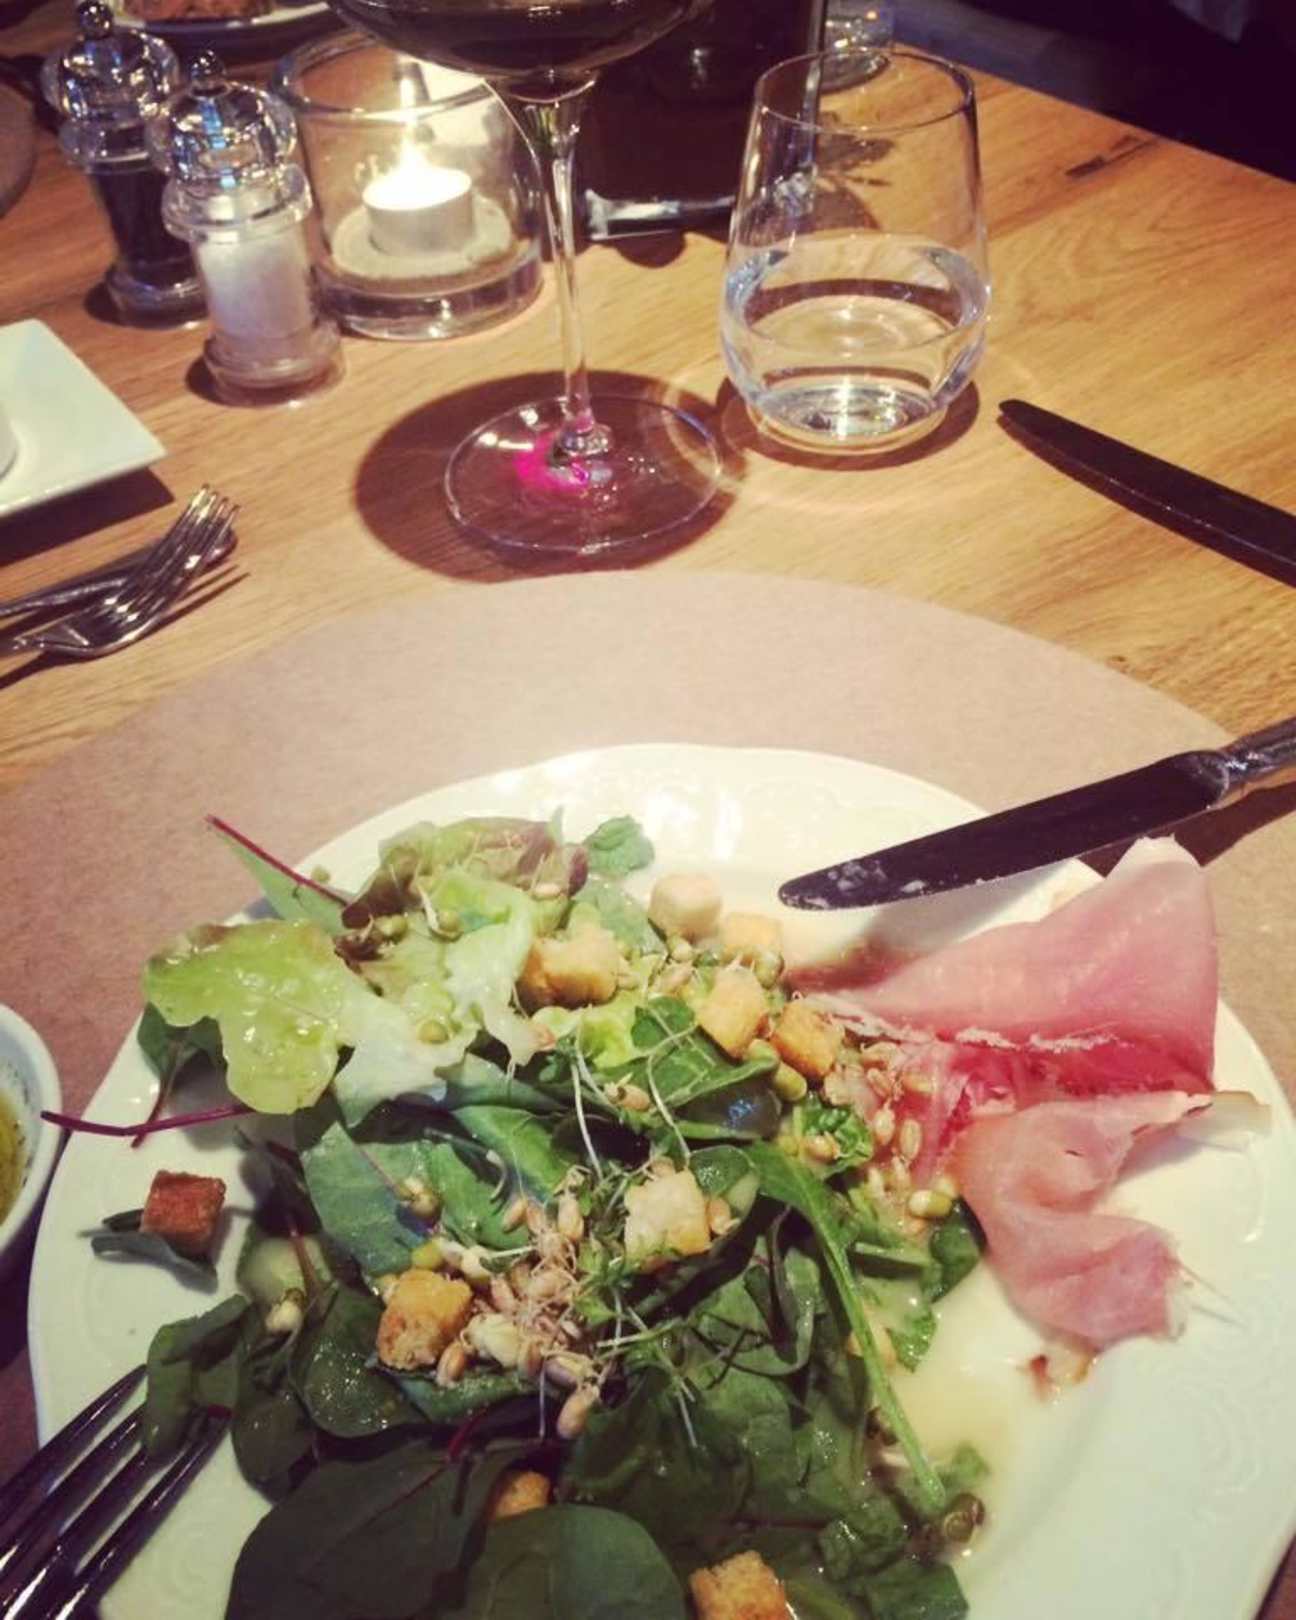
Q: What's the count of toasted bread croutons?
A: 10